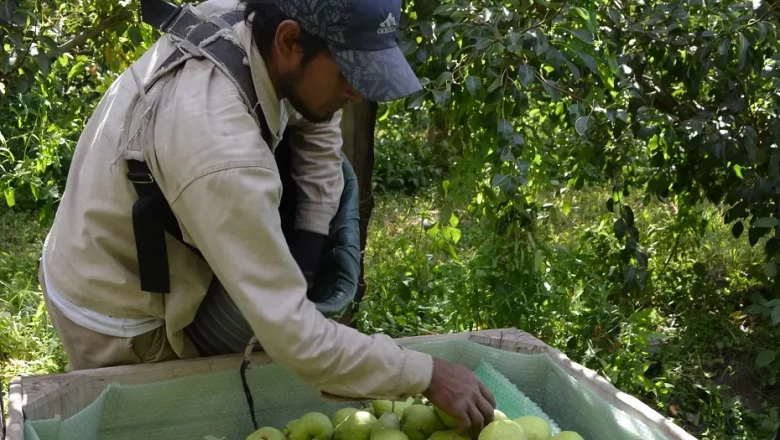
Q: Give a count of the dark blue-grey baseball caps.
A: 1